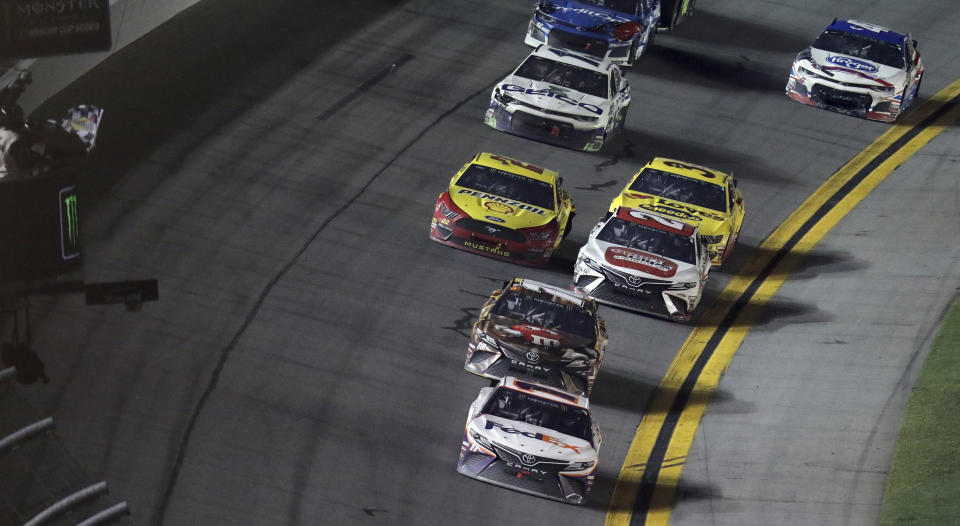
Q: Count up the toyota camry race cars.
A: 3